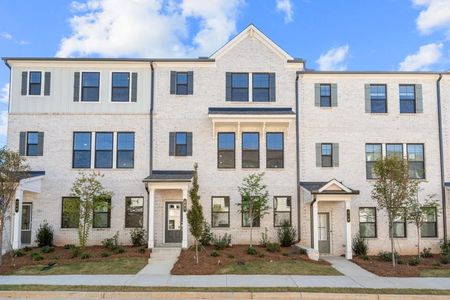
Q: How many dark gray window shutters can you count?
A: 12